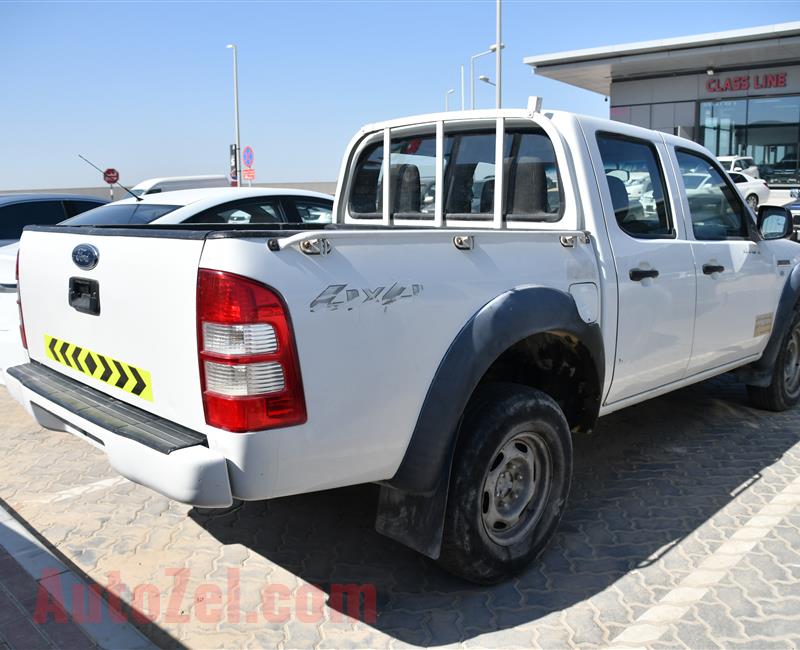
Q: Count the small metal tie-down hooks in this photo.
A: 3